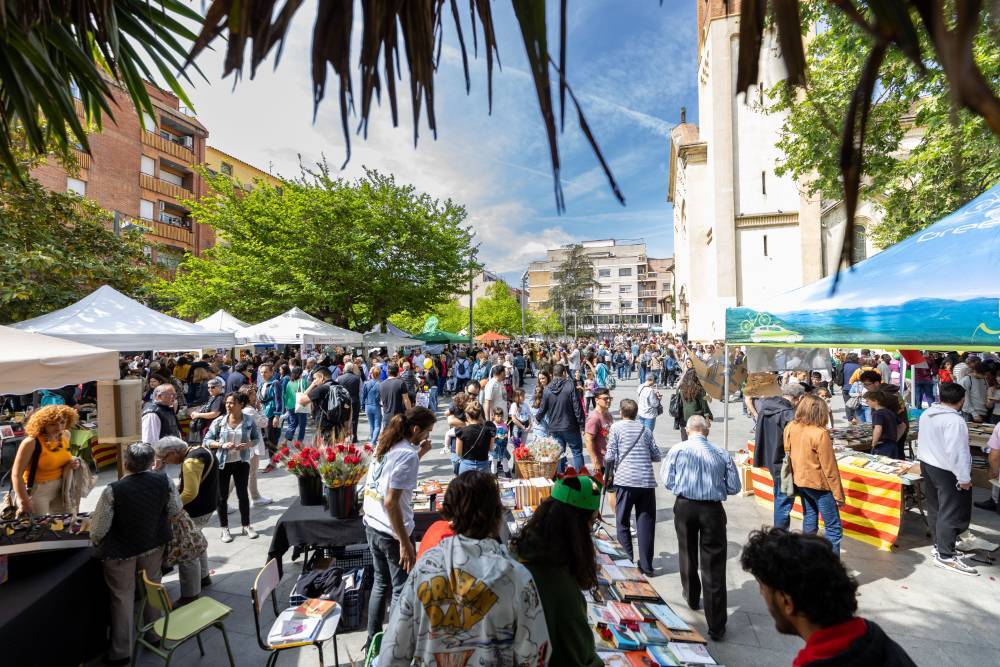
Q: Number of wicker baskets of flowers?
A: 1